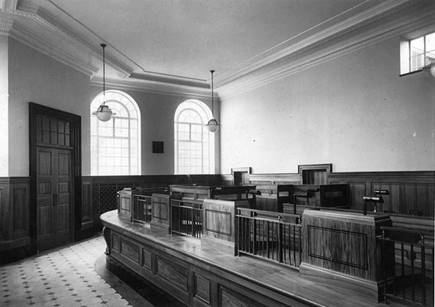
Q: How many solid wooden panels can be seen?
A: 4